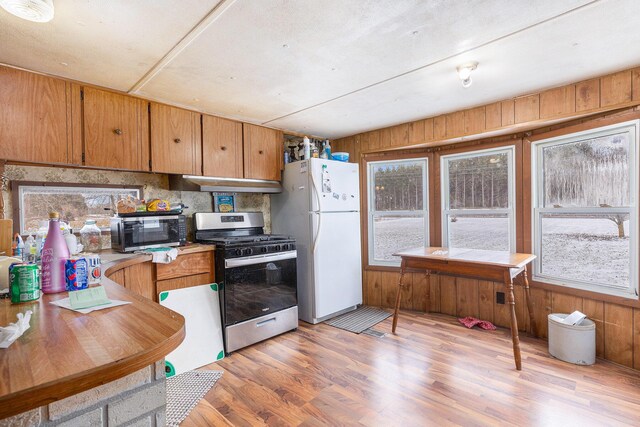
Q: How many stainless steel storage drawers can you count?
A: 1